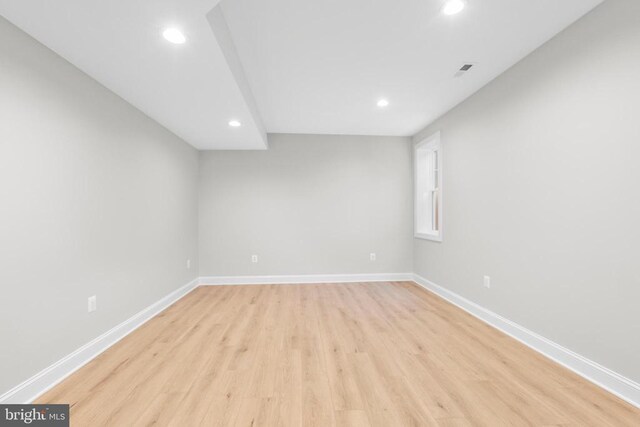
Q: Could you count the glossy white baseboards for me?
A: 3